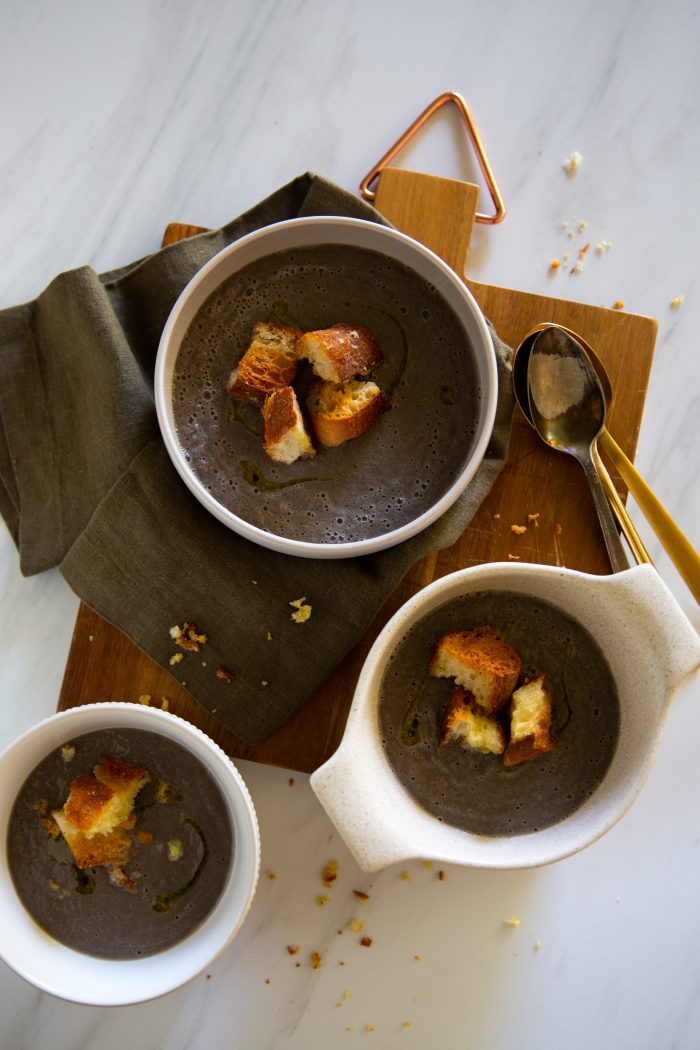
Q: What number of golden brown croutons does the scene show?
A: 9